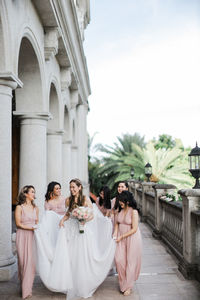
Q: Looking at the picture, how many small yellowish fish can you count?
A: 0